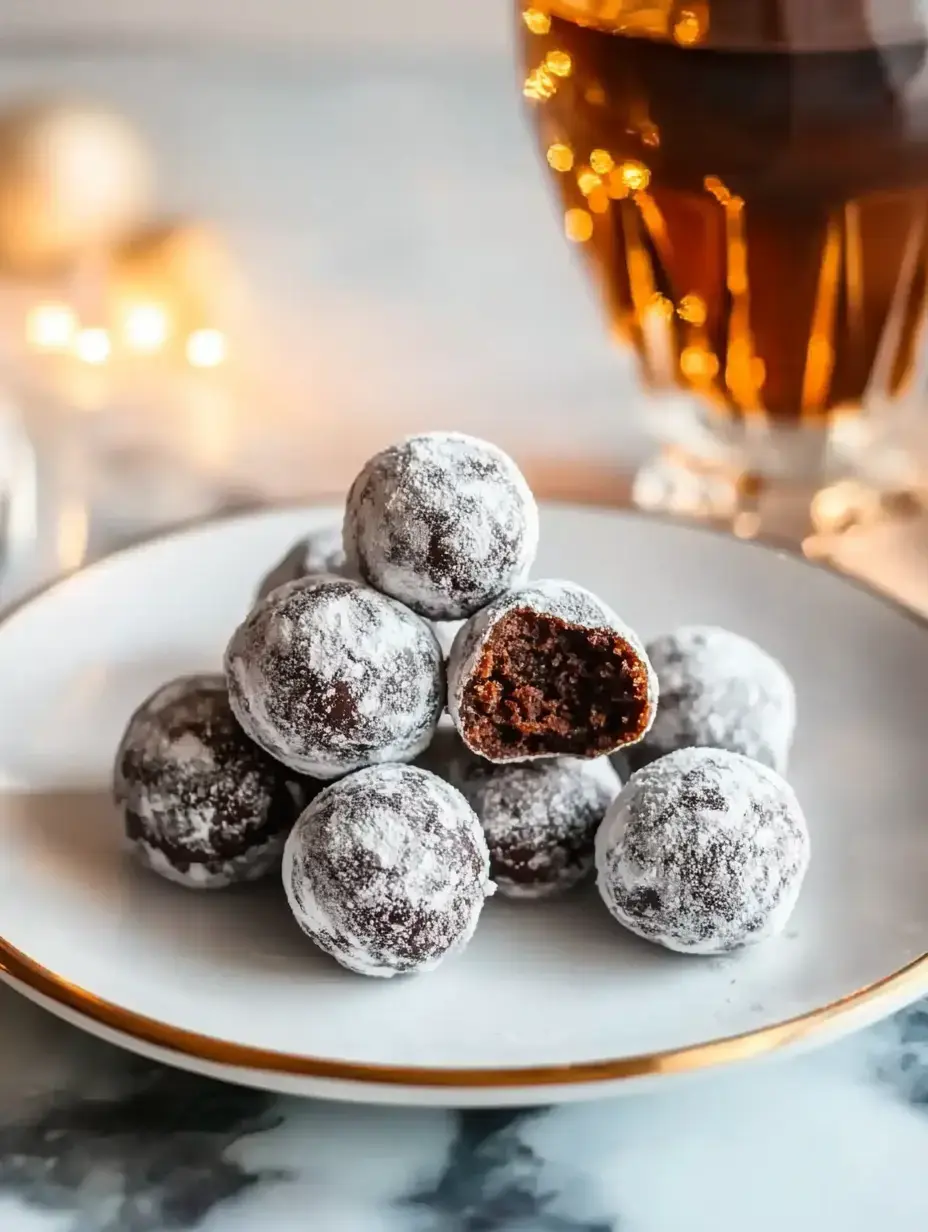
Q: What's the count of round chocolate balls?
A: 9